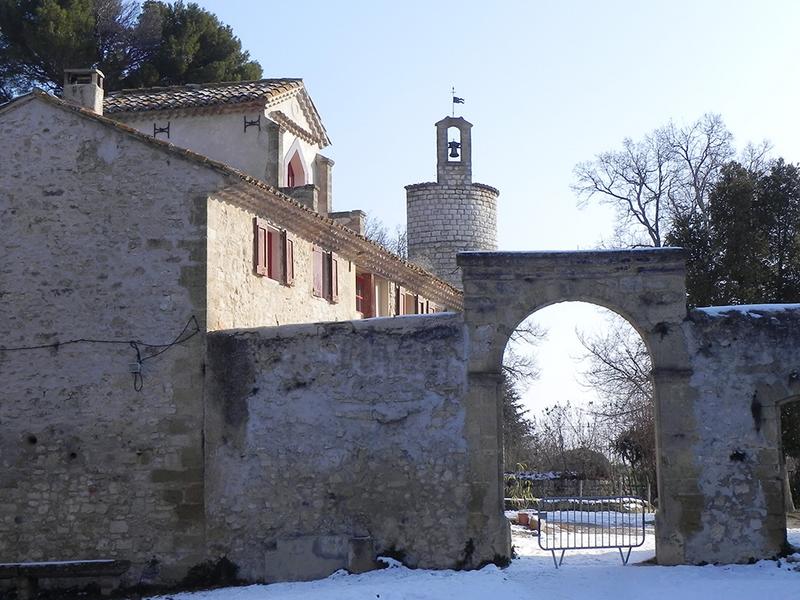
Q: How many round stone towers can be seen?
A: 1